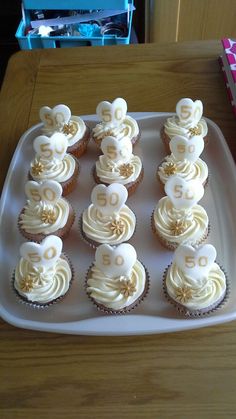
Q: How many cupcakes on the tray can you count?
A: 12